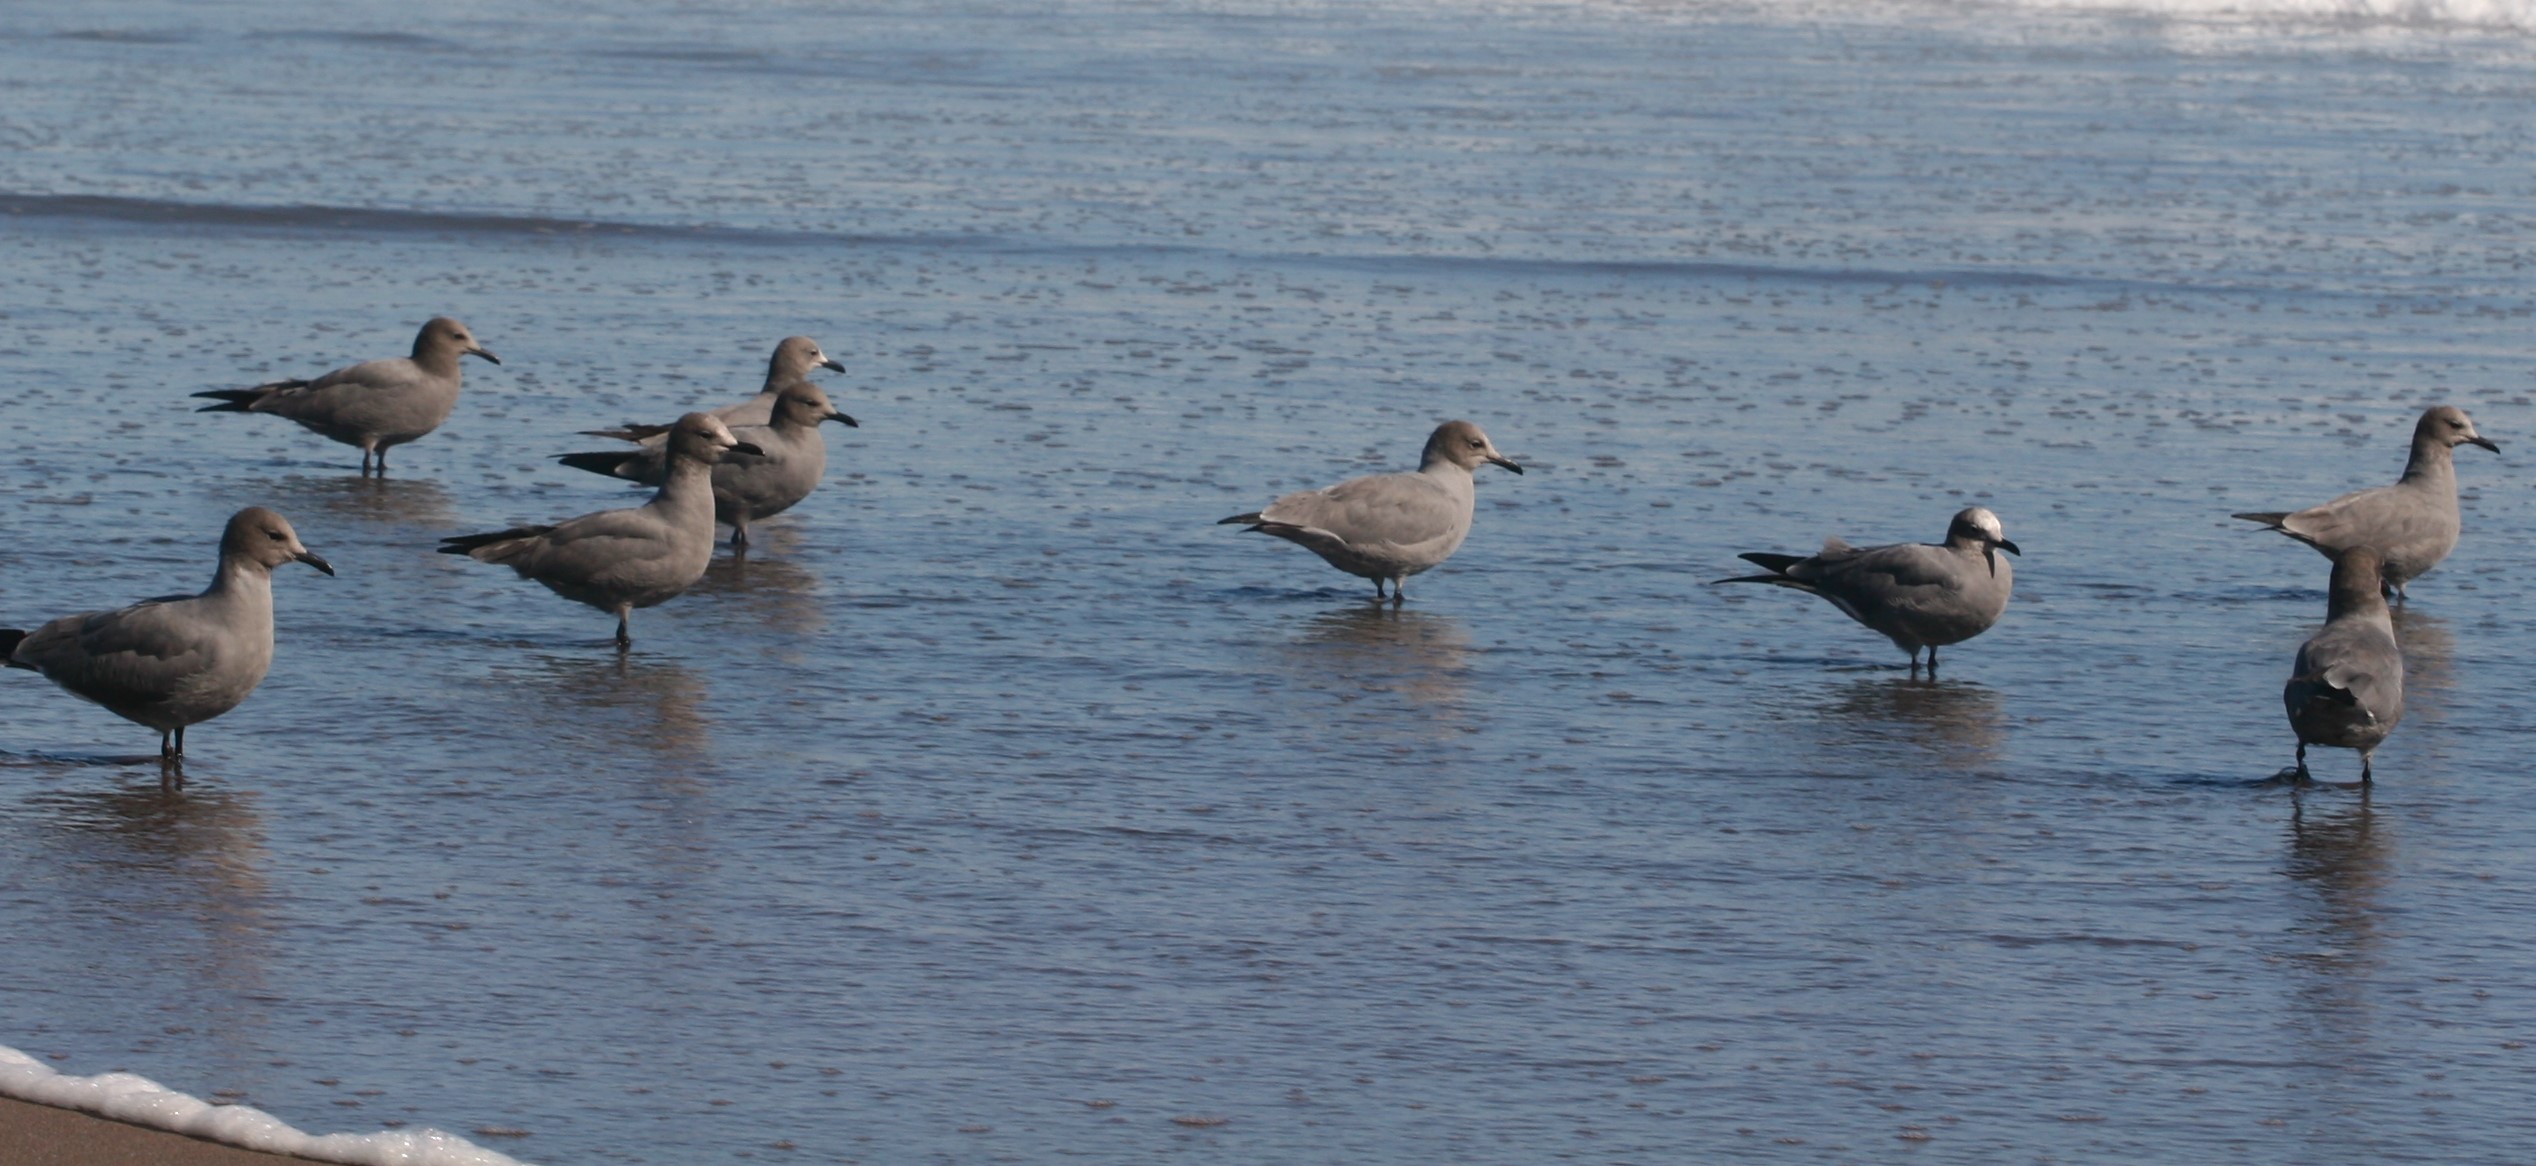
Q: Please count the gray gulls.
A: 9